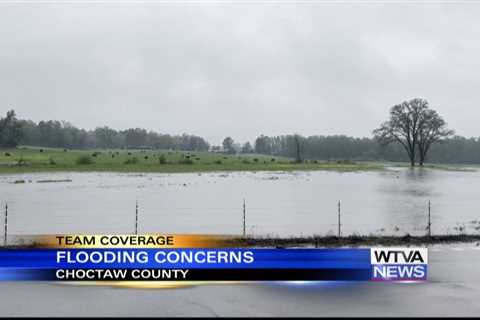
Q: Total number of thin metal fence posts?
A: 5